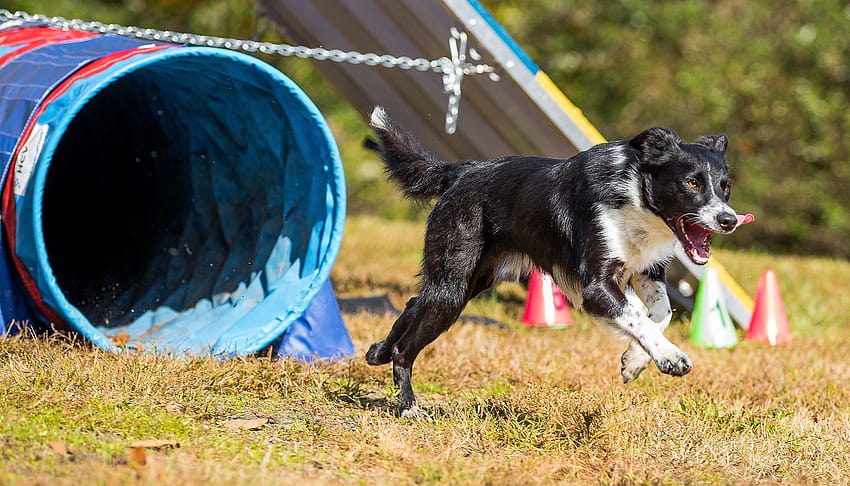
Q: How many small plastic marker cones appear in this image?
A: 3